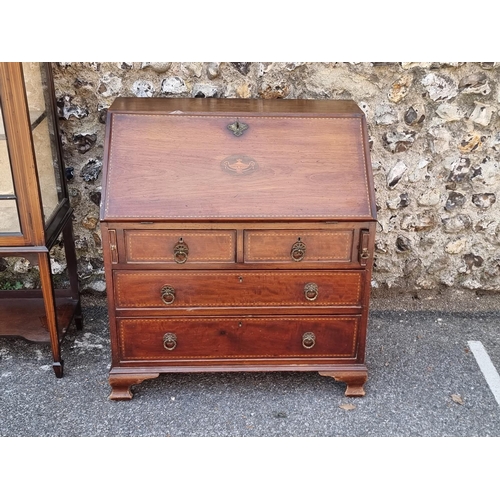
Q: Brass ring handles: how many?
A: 6